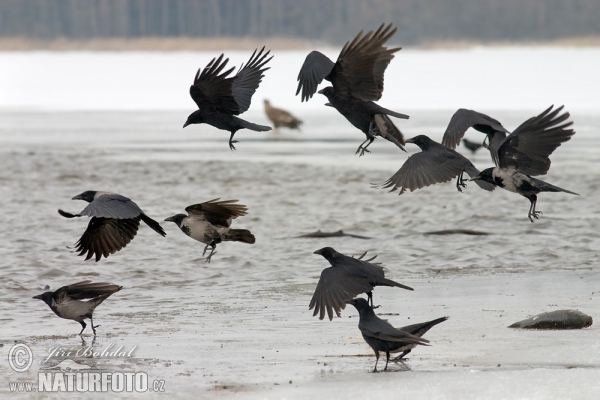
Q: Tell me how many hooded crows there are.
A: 4